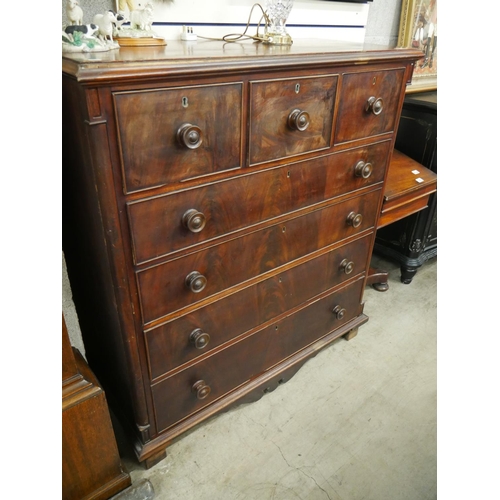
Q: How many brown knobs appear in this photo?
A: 11